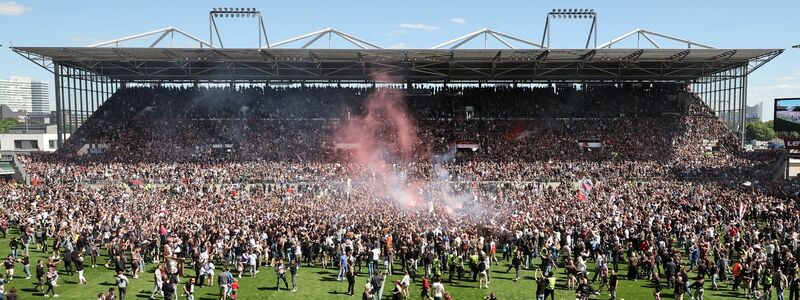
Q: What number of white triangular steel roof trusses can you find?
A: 4